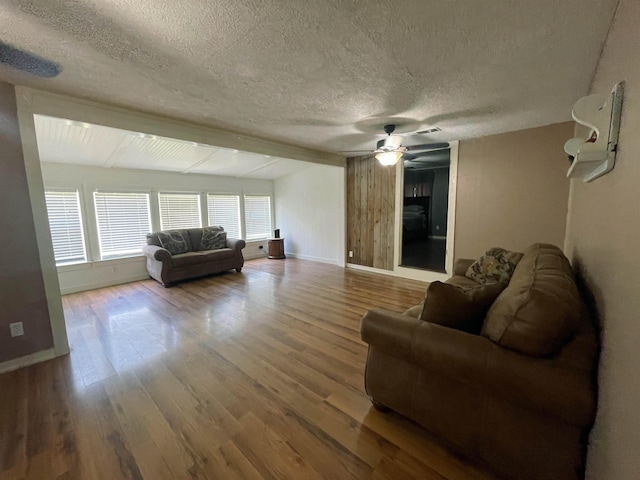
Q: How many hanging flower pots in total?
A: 0